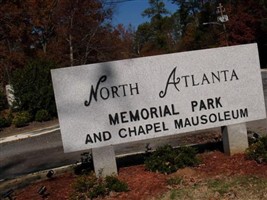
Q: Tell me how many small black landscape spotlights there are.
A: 3